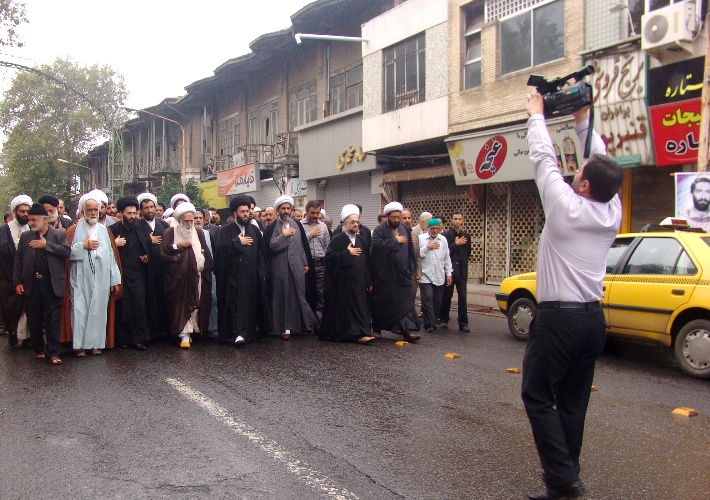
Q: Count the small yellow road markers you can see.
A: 5